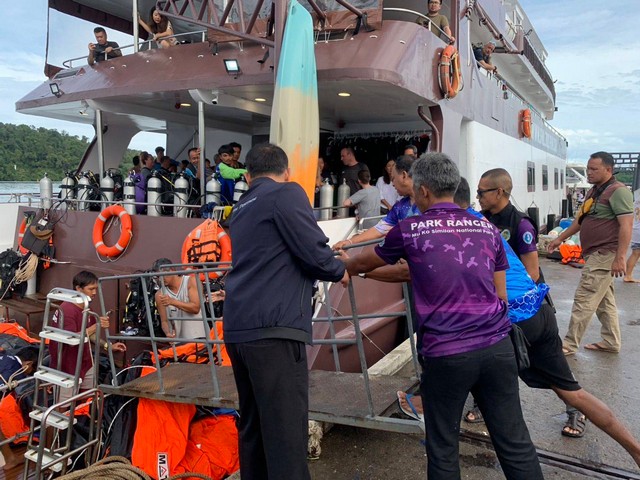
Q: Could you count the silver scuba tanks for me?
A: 11